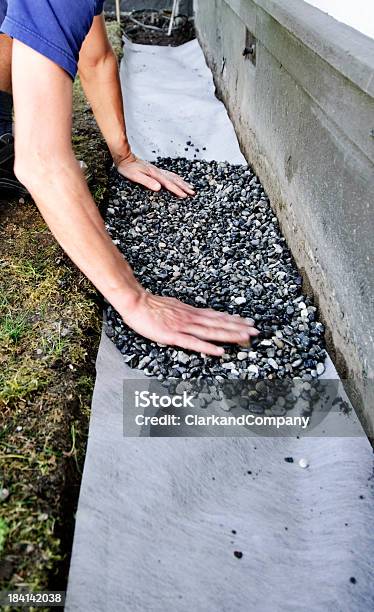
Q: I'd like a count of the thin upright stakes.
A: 2